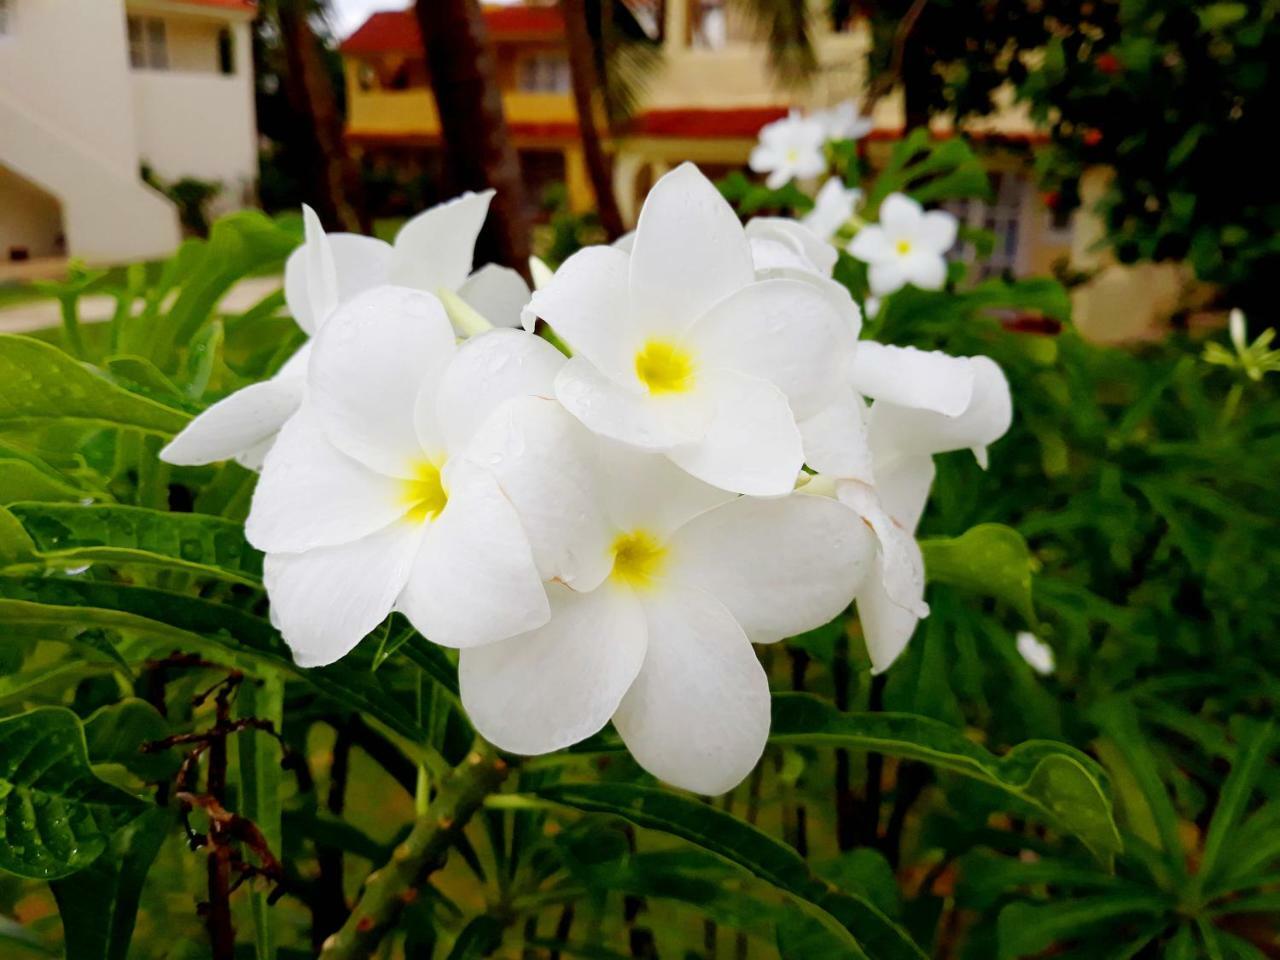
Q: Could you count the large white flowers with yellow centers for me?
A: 3